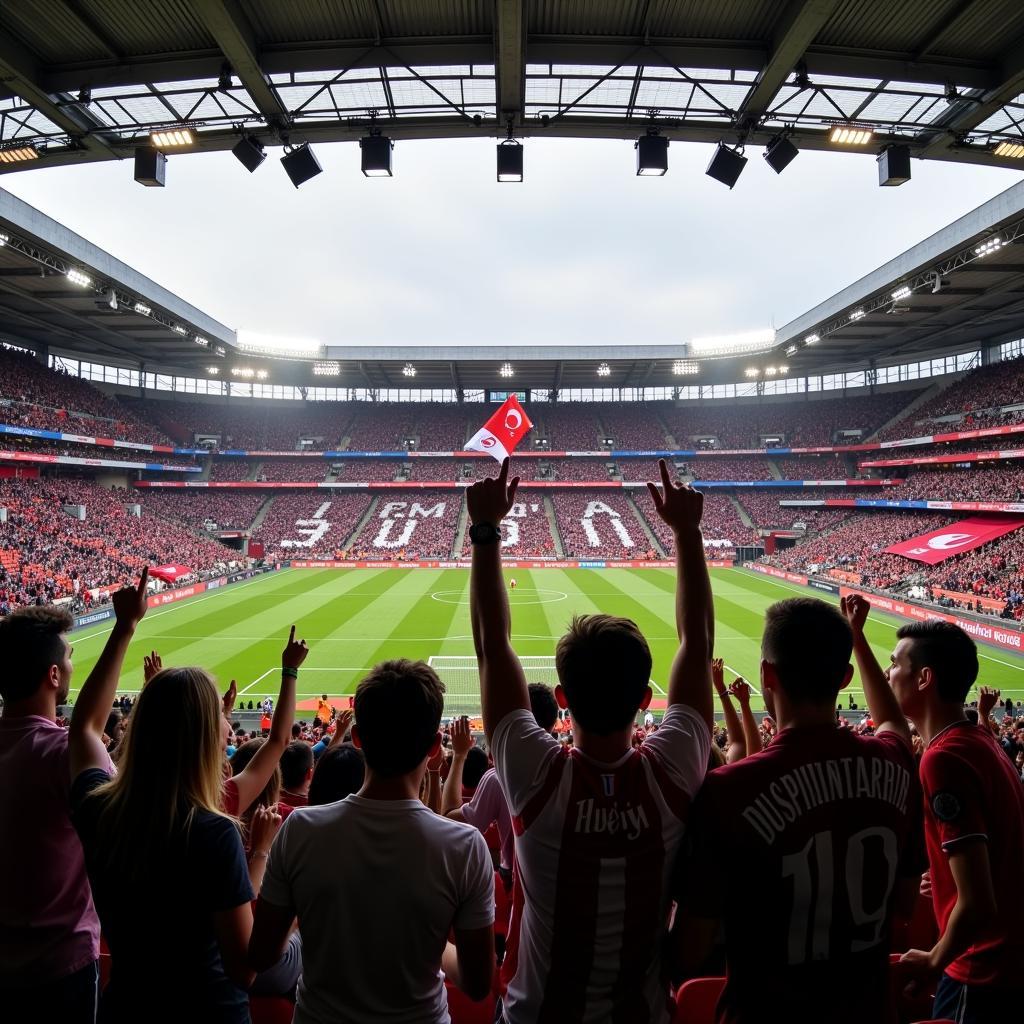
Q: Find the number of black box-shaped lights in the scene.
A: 9